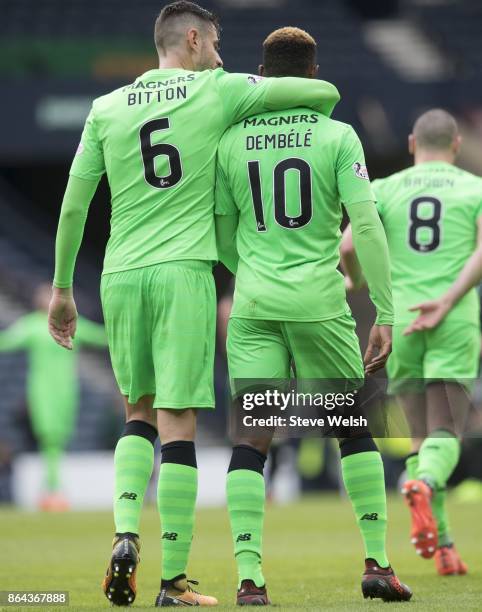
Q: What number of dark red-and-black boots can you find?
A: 2